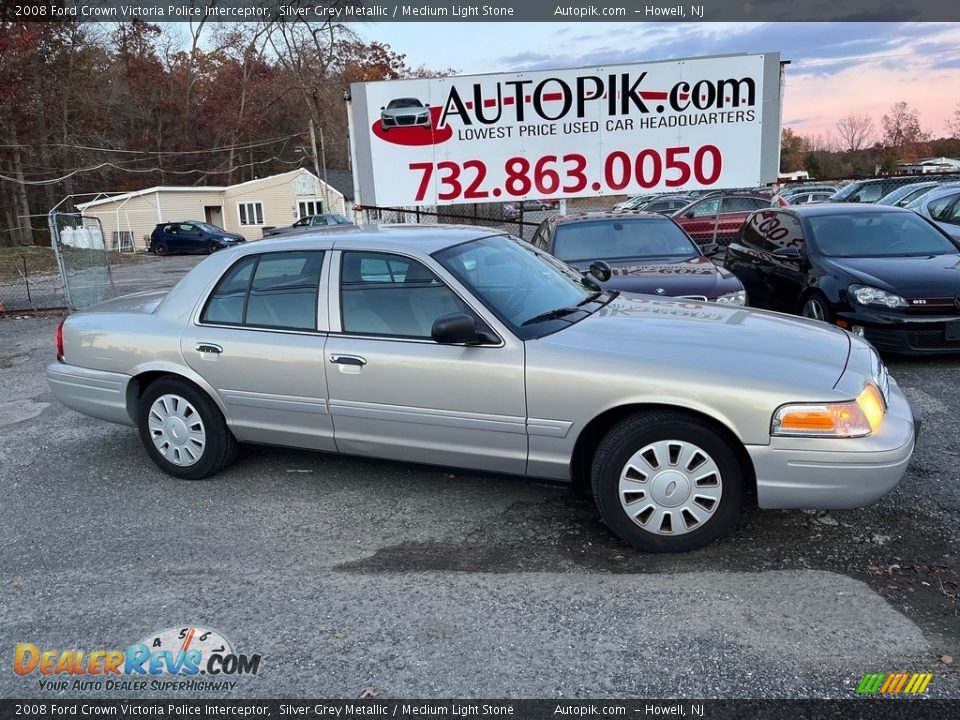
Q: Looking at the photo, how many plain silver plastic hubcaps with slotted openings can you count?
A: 2